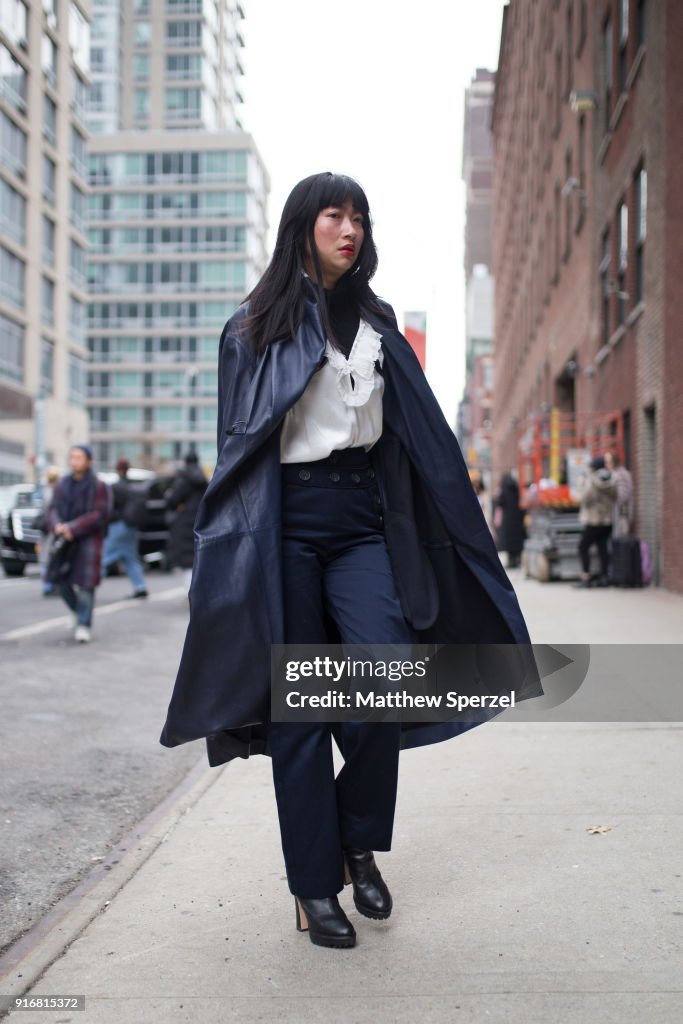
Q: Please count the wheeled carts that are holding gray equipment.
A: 1